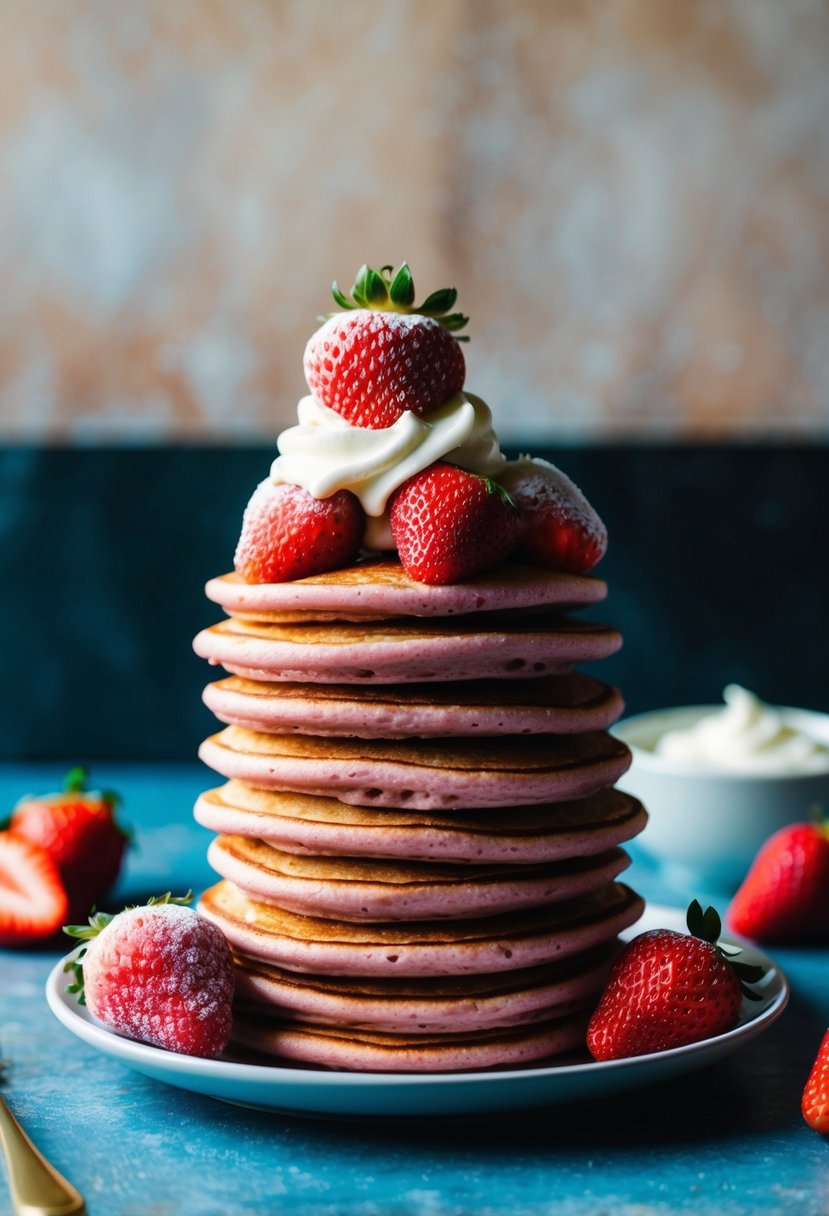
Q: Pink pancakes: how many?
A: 9